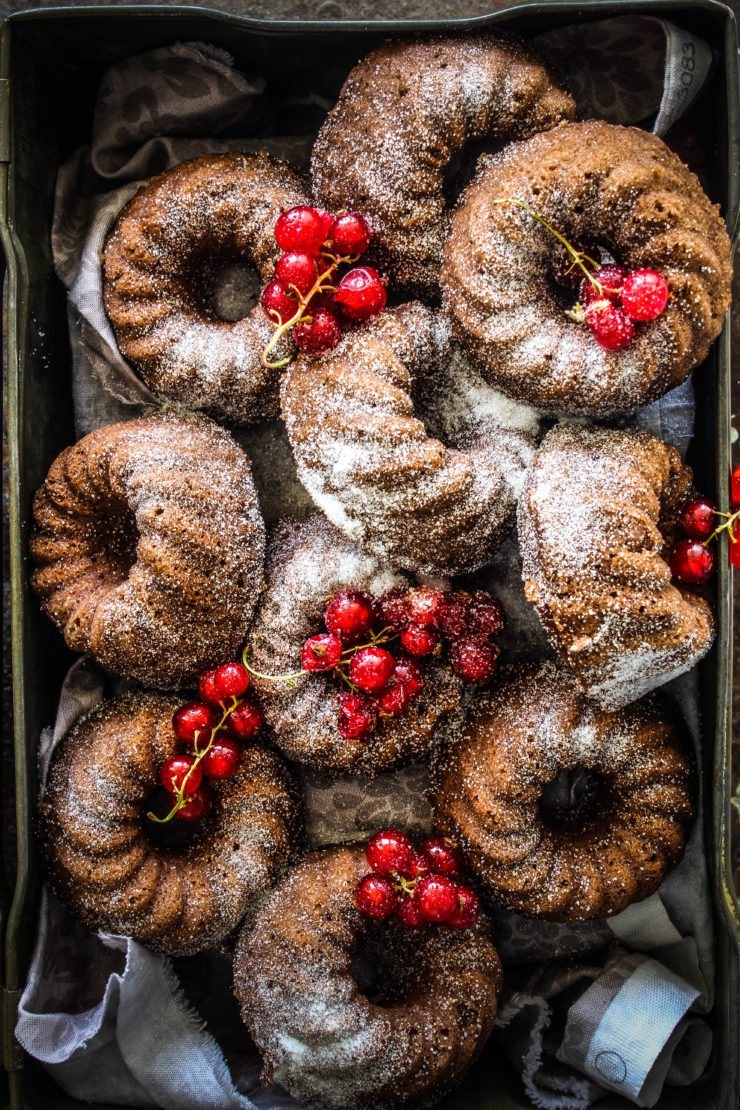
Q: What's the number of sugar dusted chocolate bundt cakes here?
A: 10